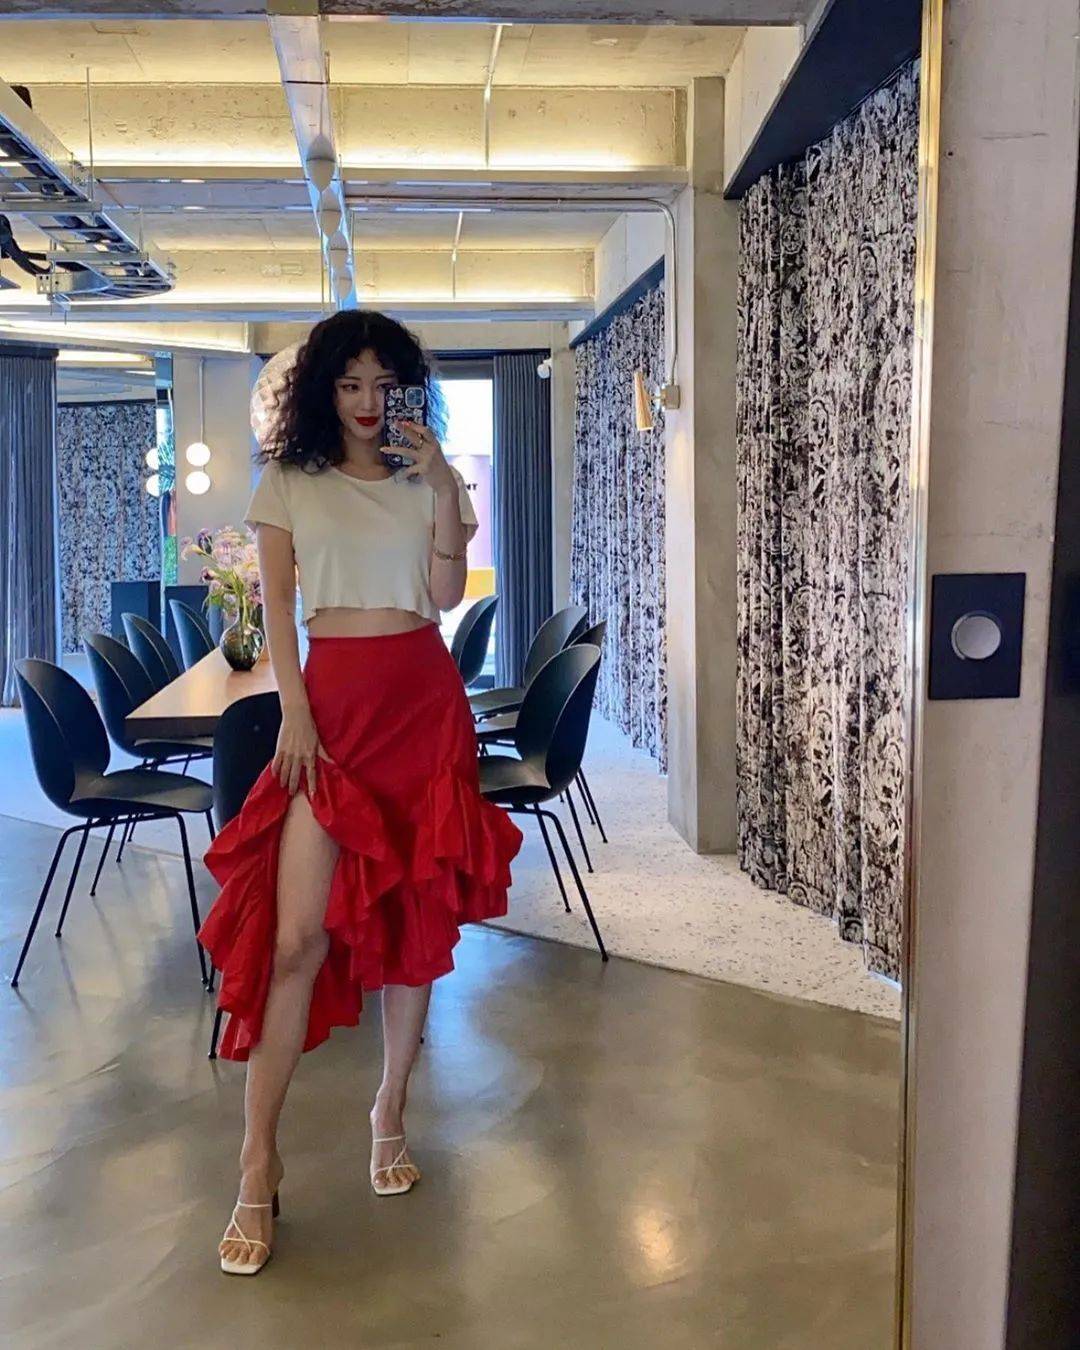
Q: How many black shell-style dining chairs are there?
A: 9